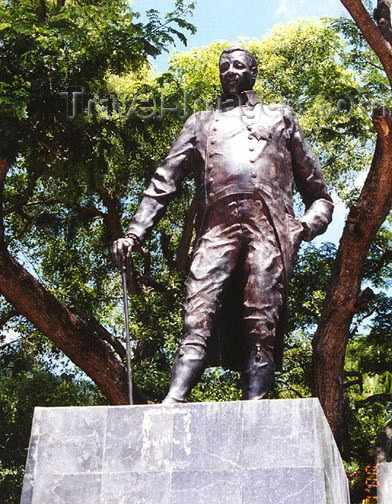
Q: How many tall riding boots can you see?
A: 2